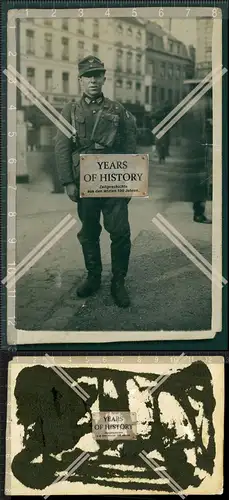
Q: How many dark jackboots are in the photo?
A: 2